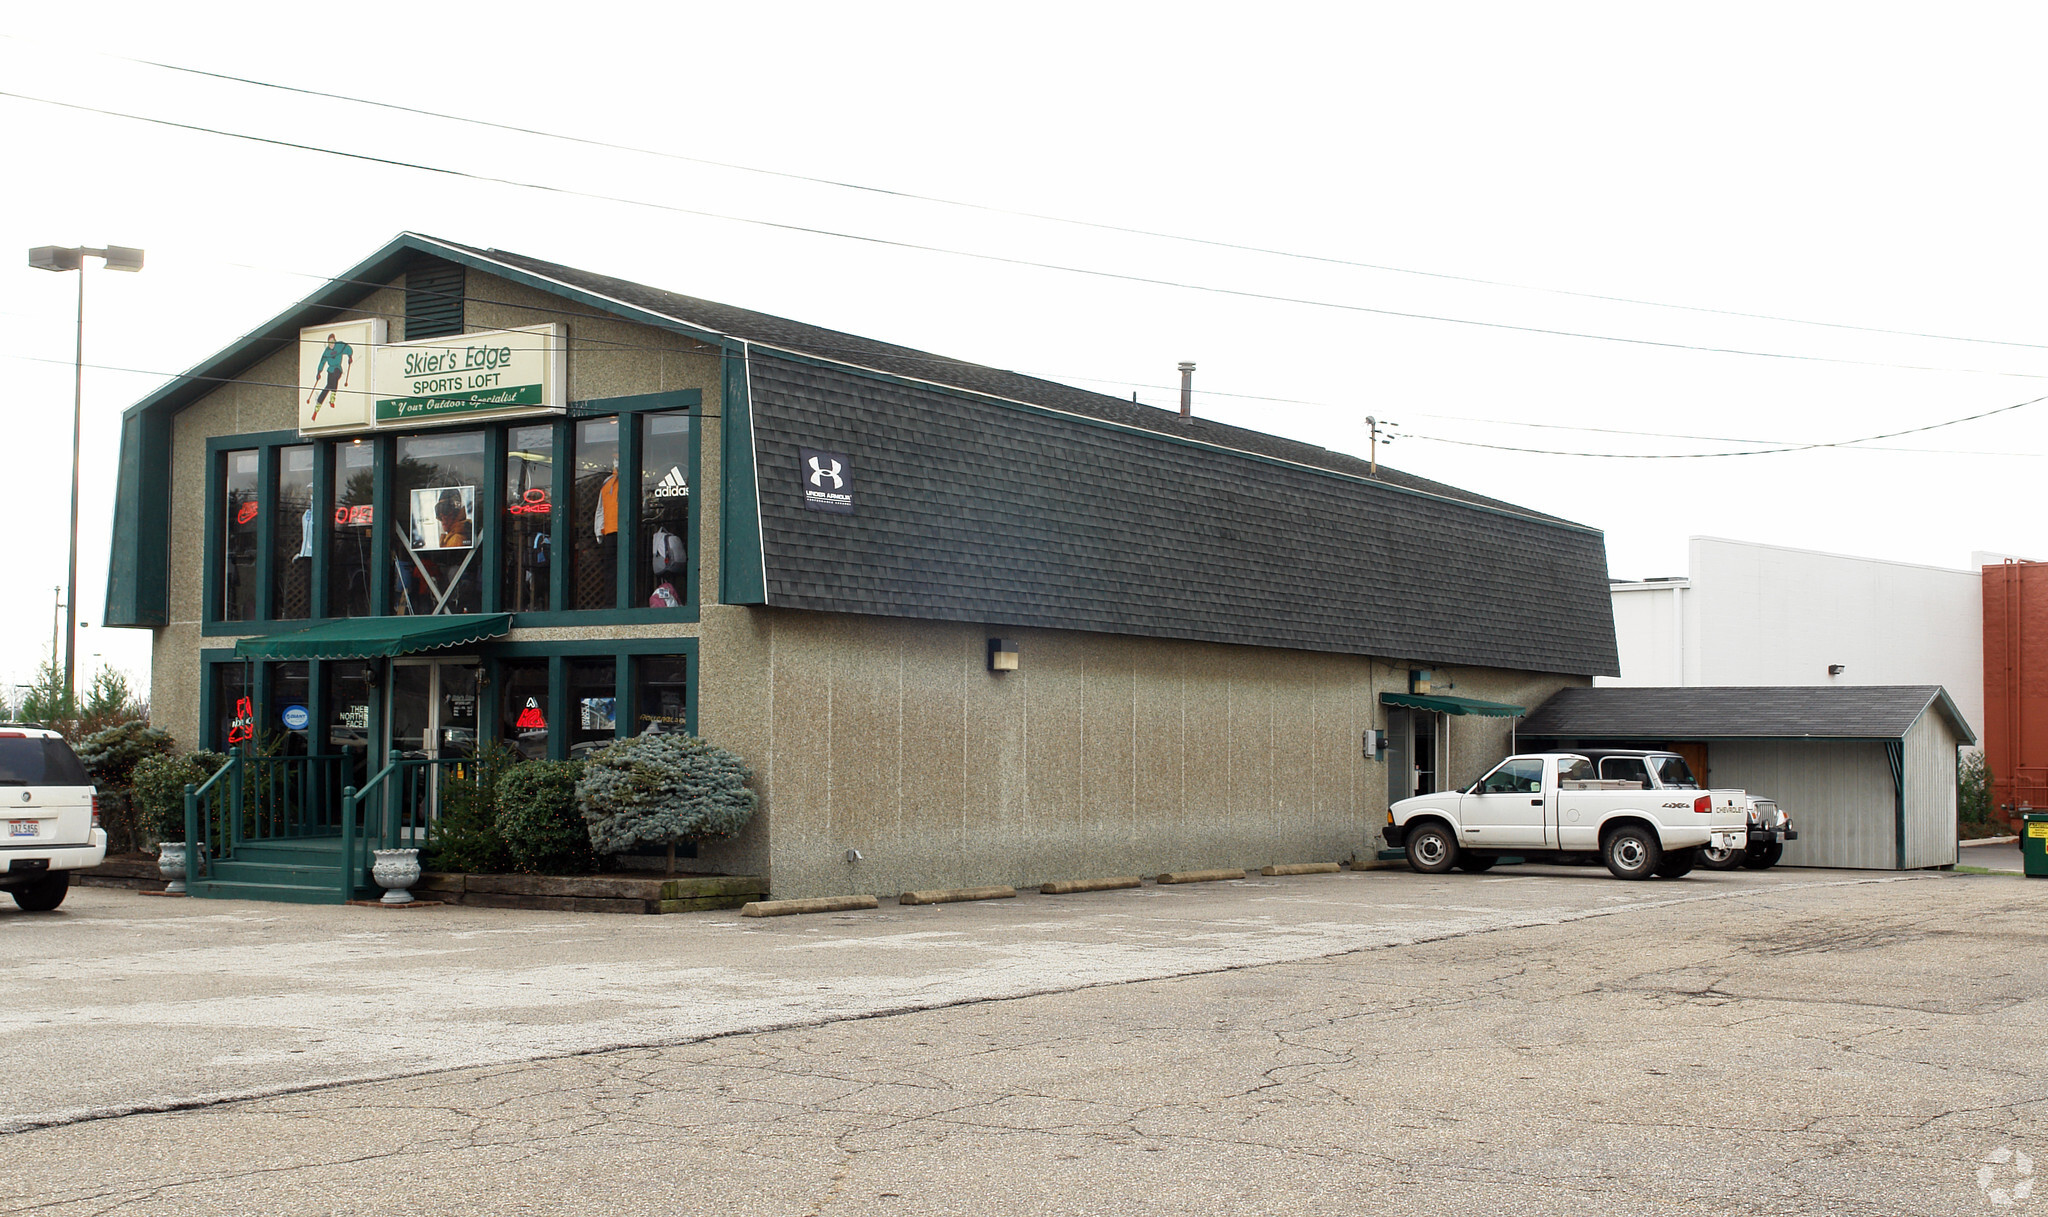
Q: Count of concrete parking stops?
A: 6